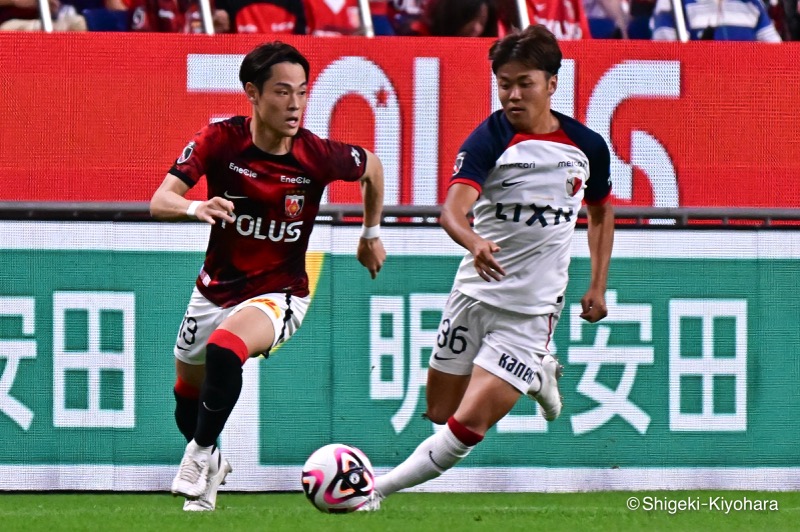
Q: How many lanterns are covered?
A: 0